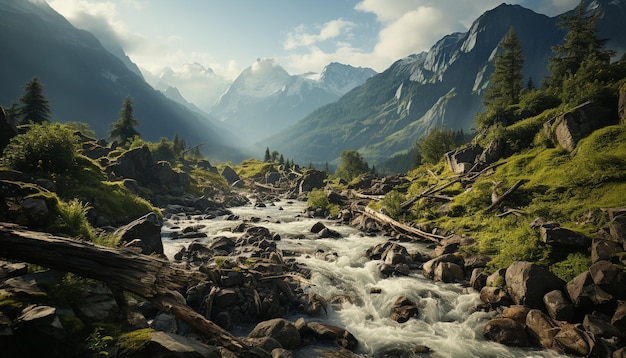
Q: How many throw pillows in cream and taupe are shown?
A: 0